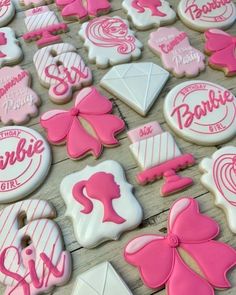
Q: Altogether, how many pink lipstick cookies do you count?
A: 0